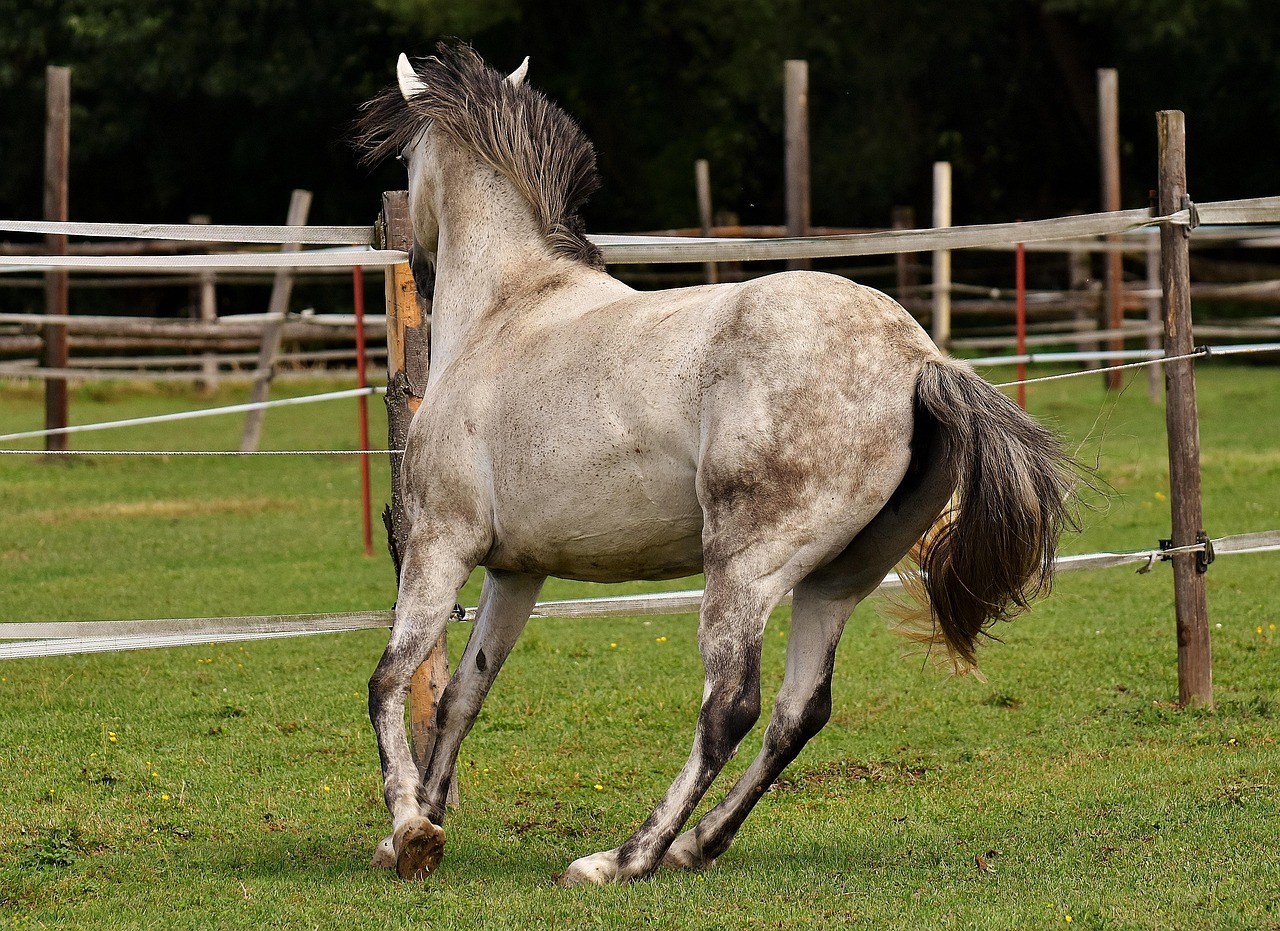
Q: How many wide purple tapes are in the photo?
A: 0